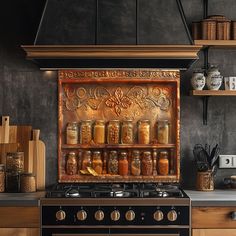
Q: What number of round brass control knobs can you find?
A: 7